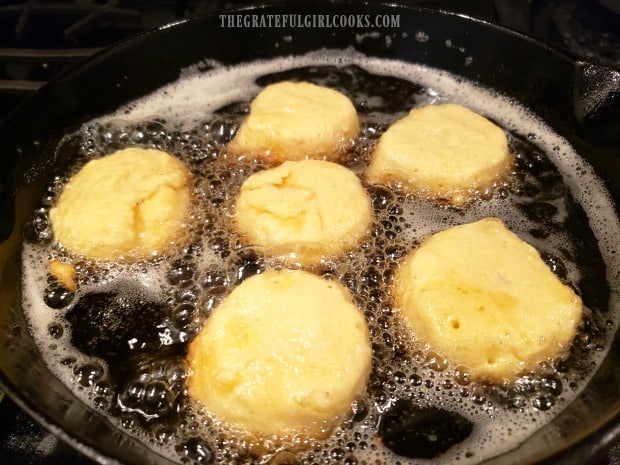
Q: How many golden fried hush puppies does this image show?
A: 6